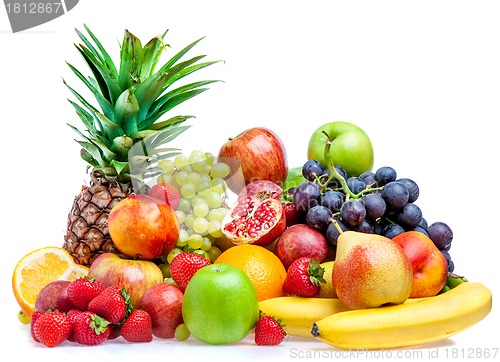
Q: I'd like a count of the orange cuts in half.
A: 1